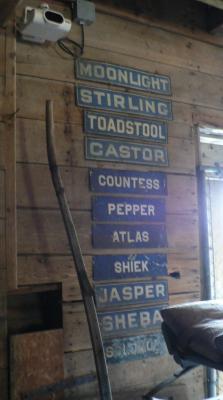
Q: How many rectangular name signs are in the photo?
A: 11